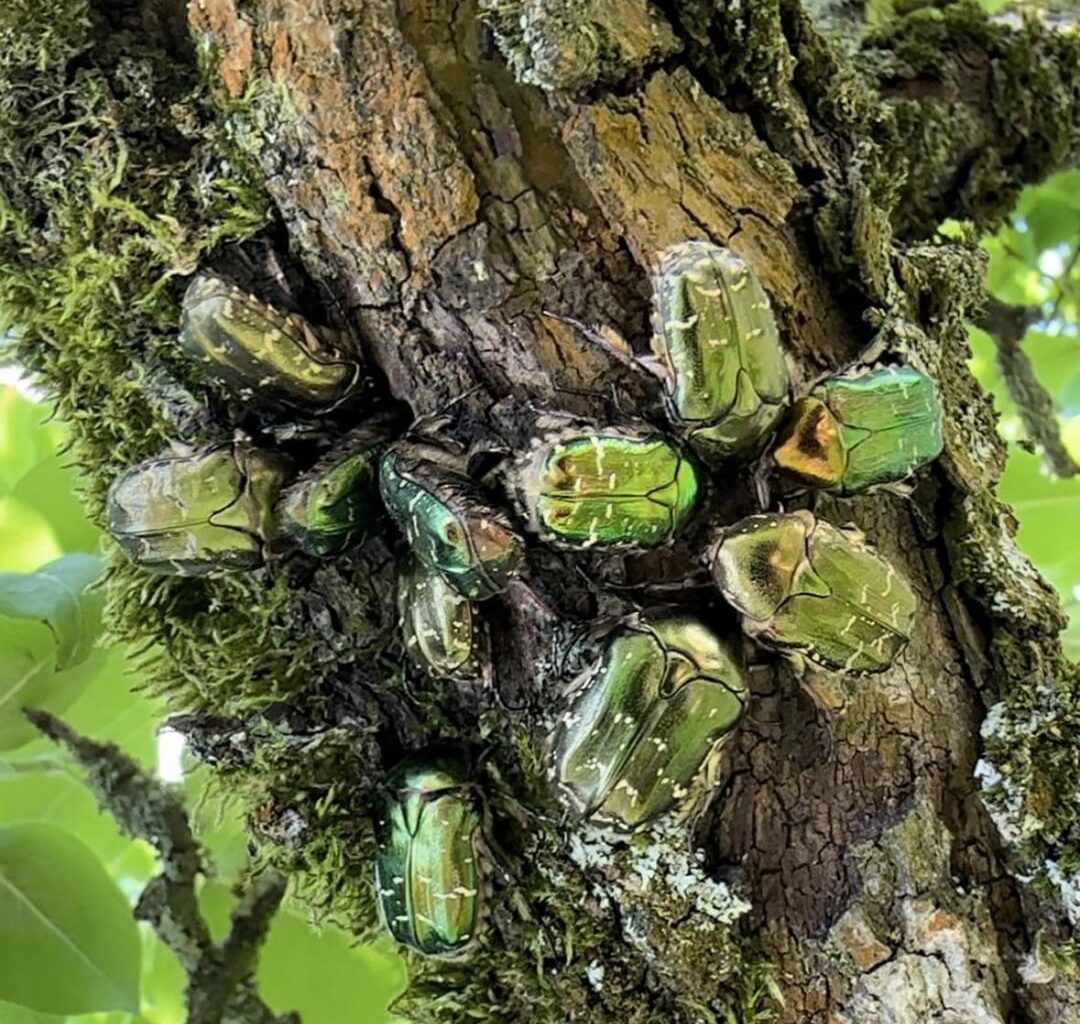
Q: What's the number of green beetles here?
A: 11